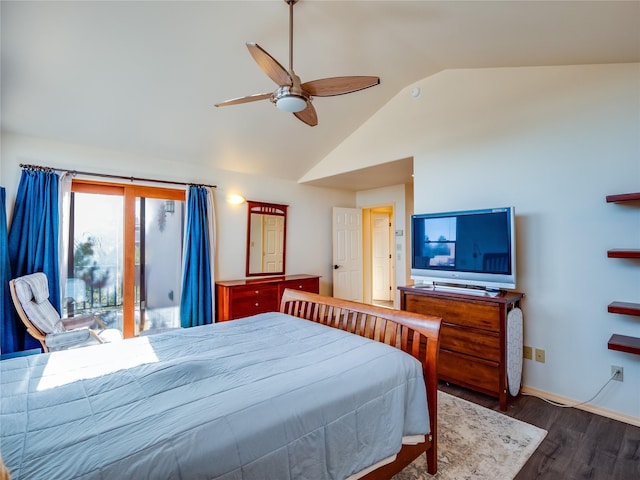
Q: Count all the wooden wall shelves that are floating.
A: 4